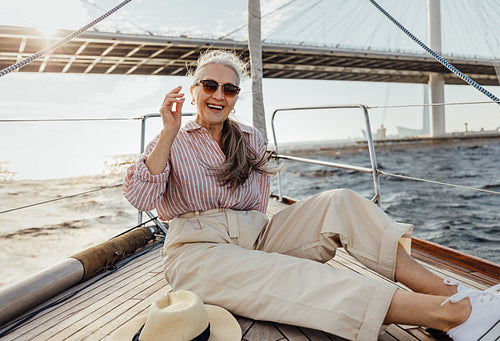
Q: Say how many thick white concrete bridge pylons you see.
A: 1